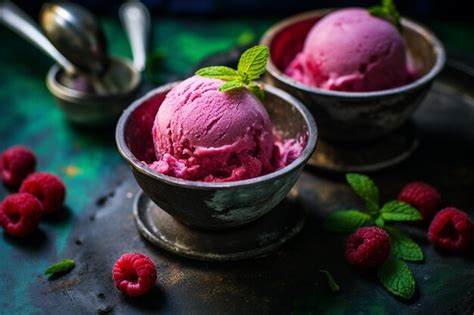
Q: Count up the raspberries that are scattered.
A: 7